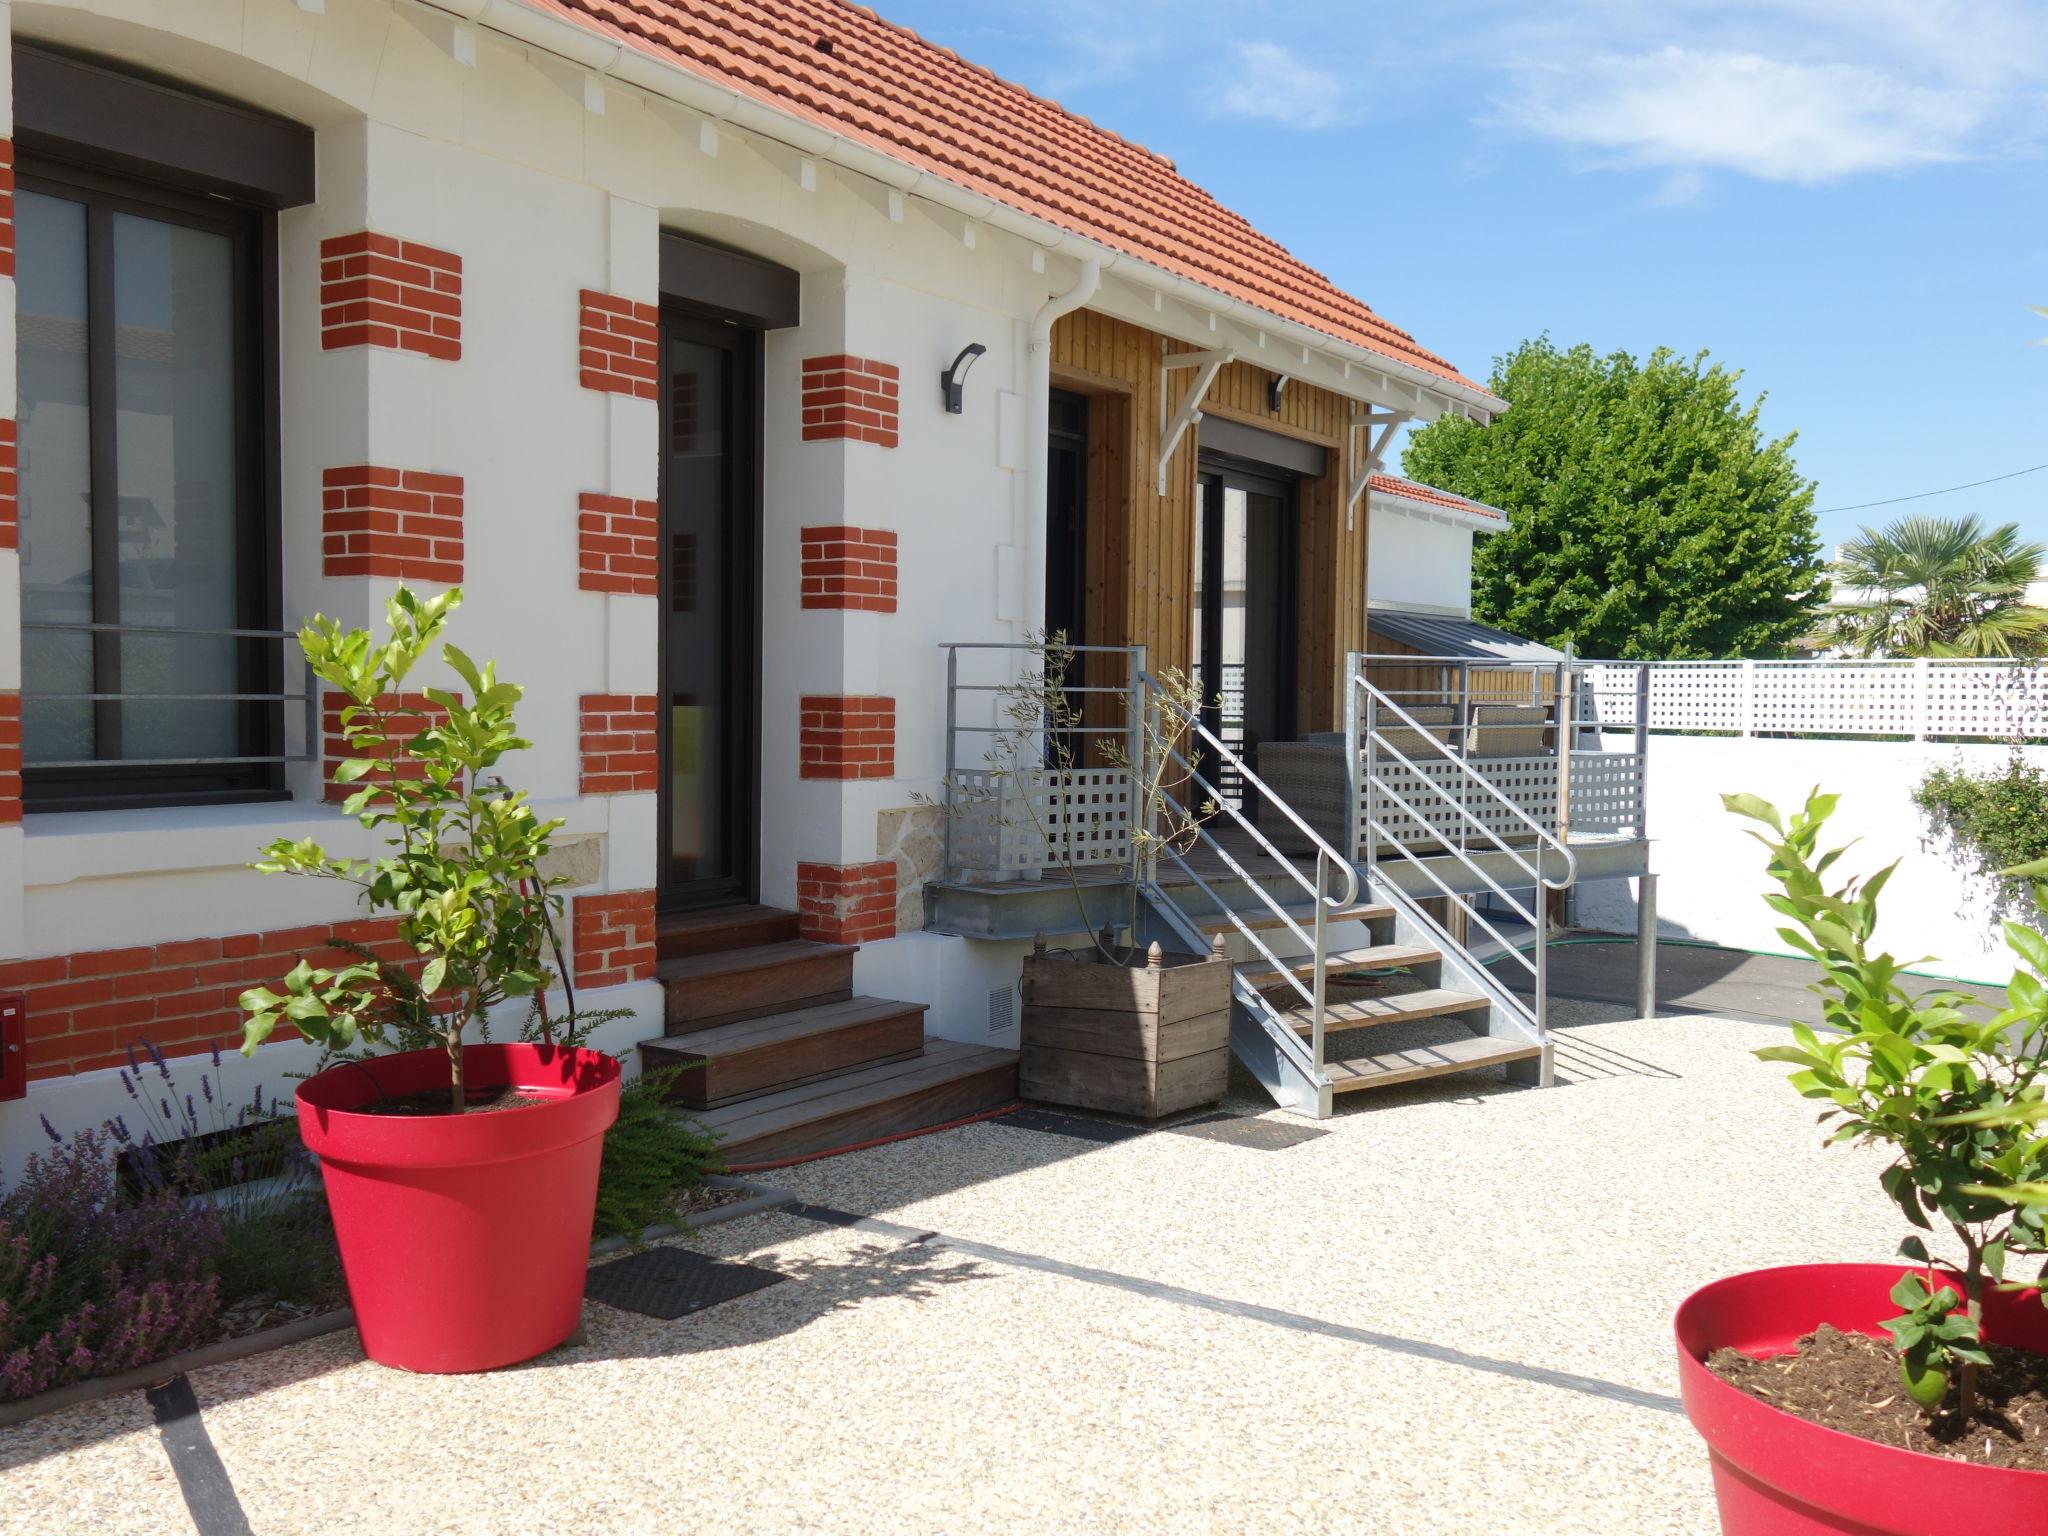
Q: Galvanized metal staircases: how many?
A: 1